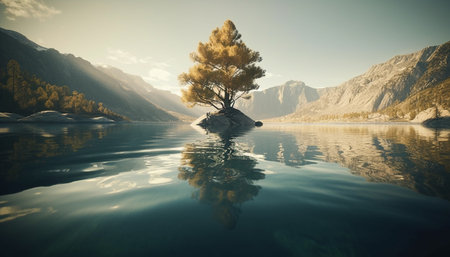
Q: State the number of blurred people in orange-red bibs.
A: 0